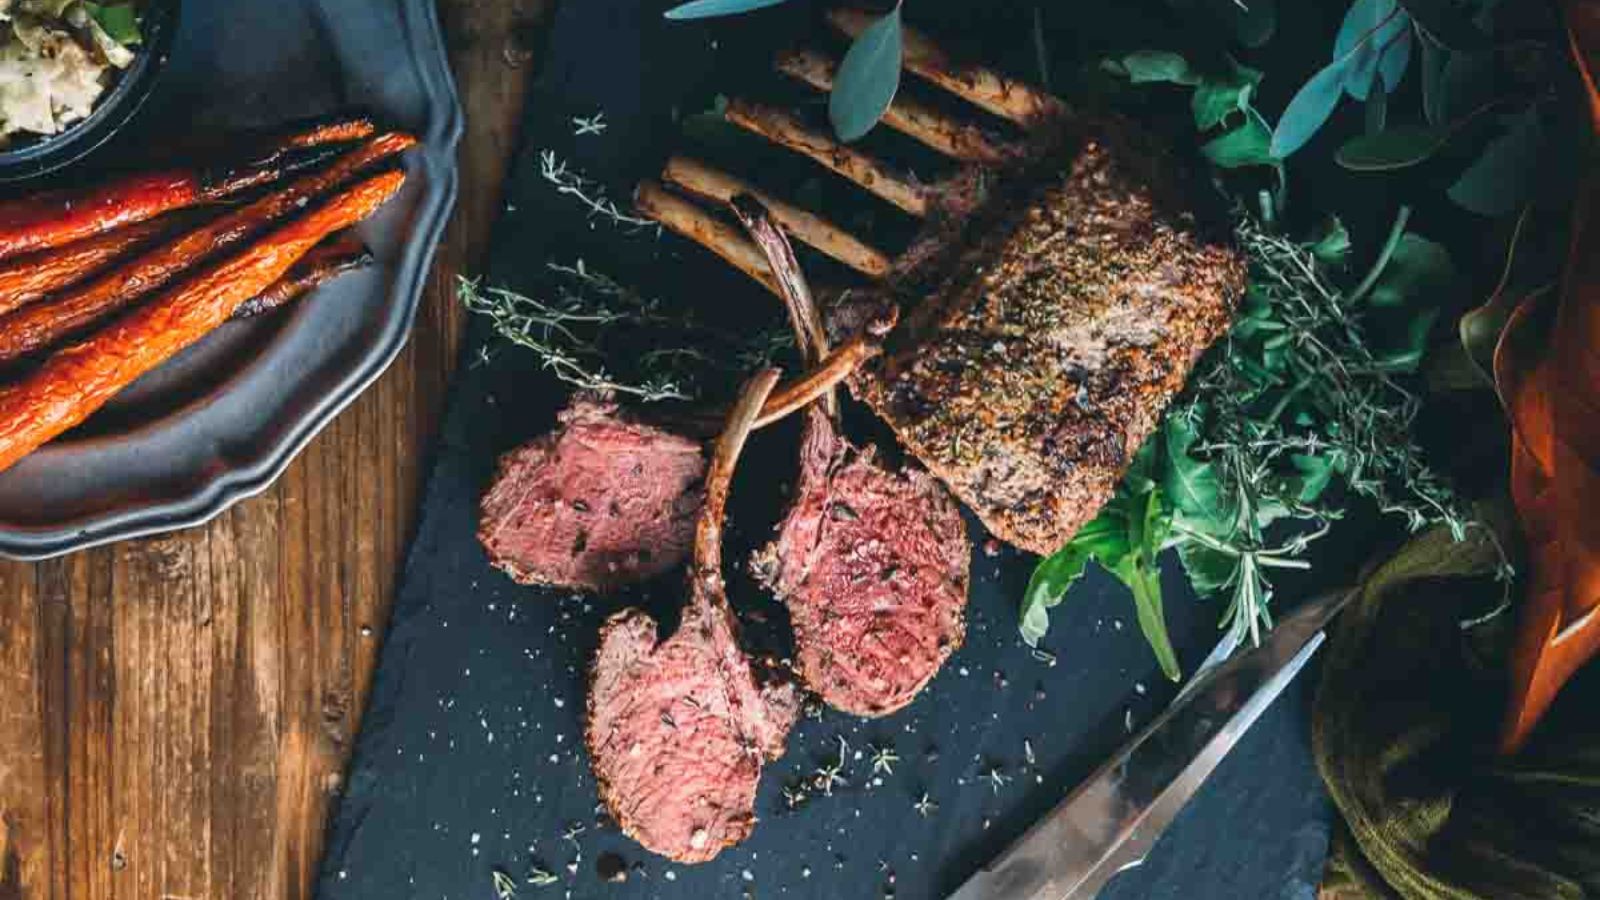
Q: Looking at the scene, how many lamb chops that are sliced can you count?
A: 3